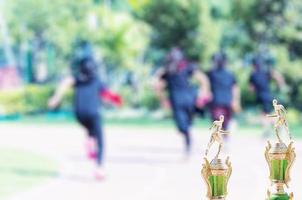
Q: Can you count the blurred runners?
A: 4